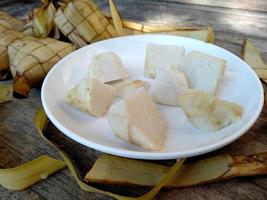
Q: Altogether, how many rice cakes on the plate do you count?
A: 8